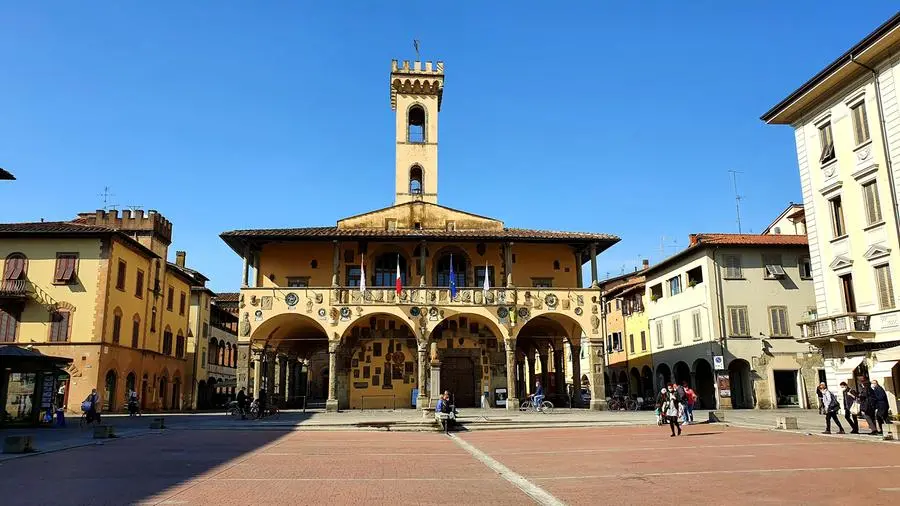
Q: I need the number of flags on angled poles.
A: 4